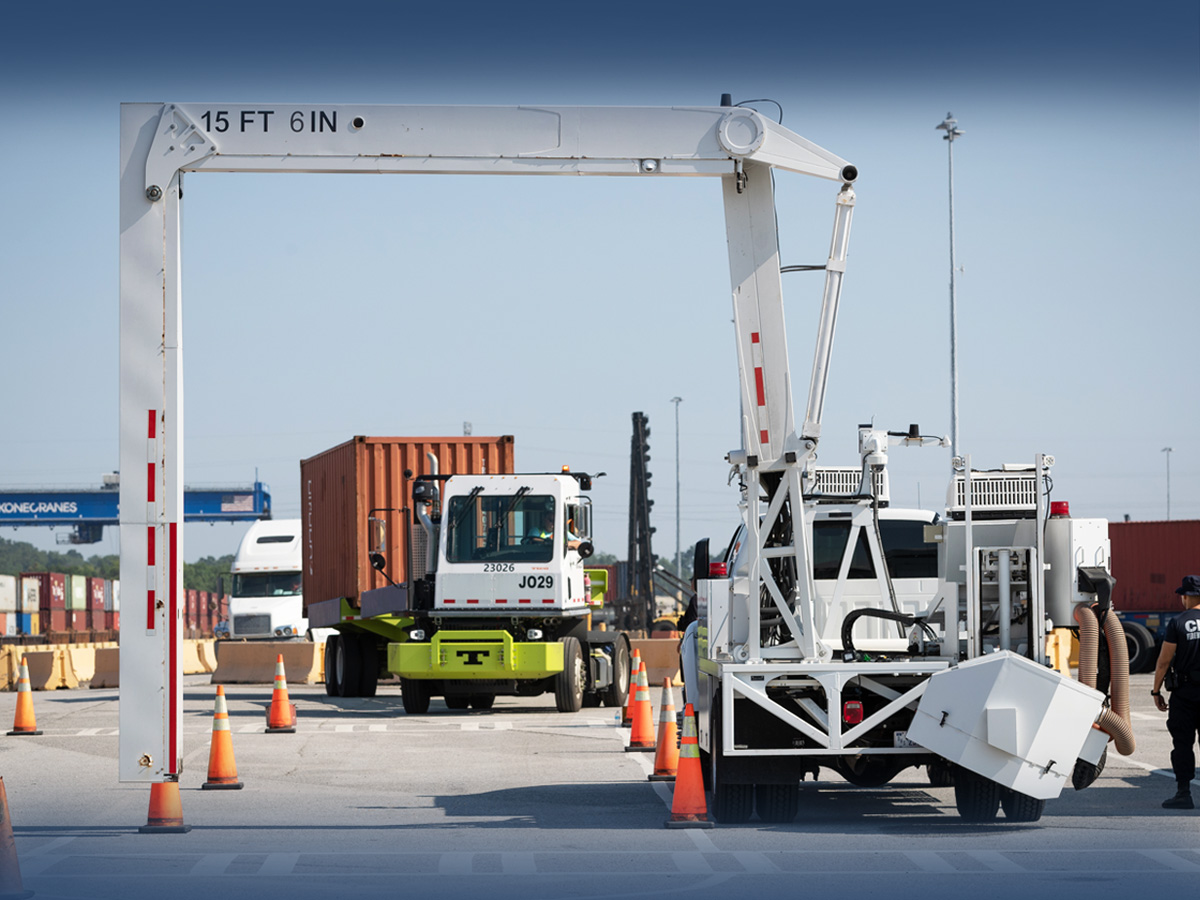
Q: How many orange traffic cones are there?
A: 9